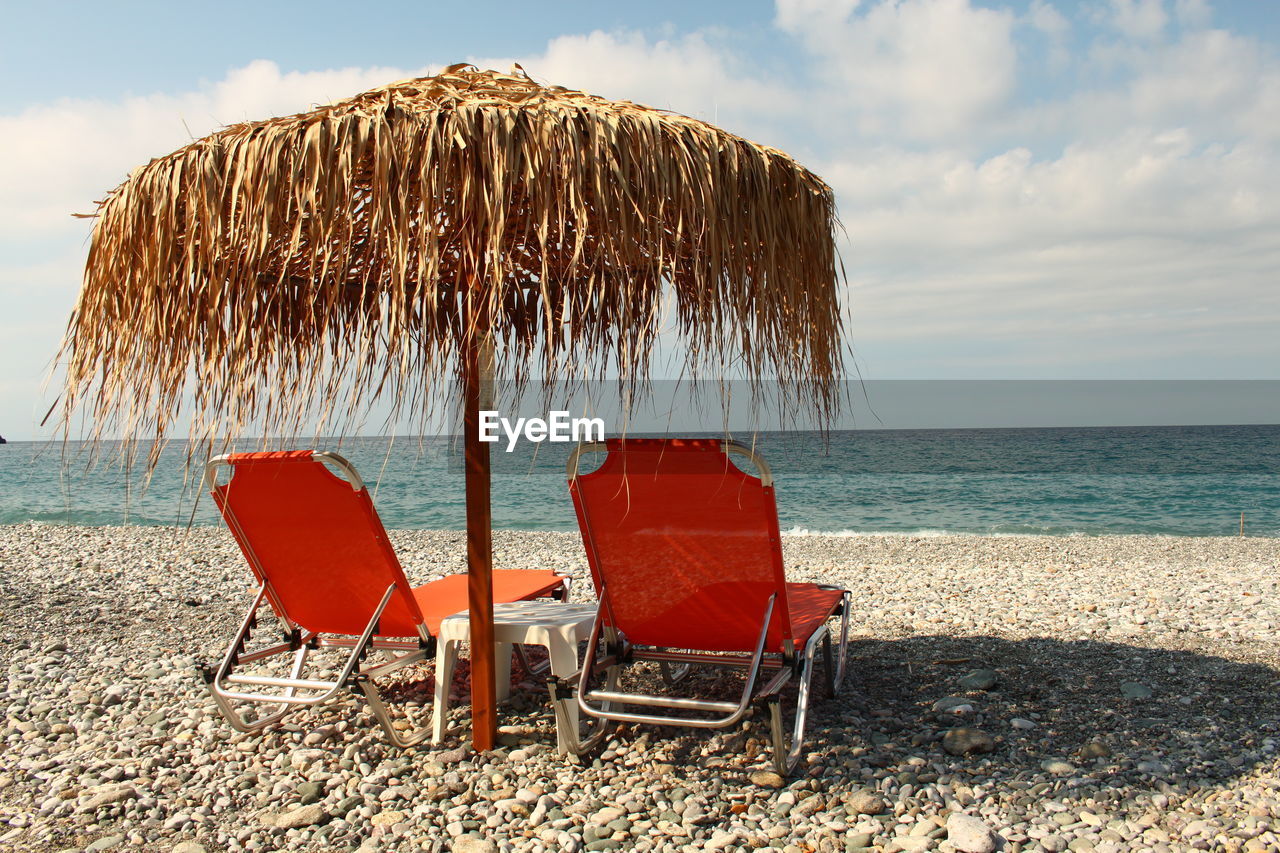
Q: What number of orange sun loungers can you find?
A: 2